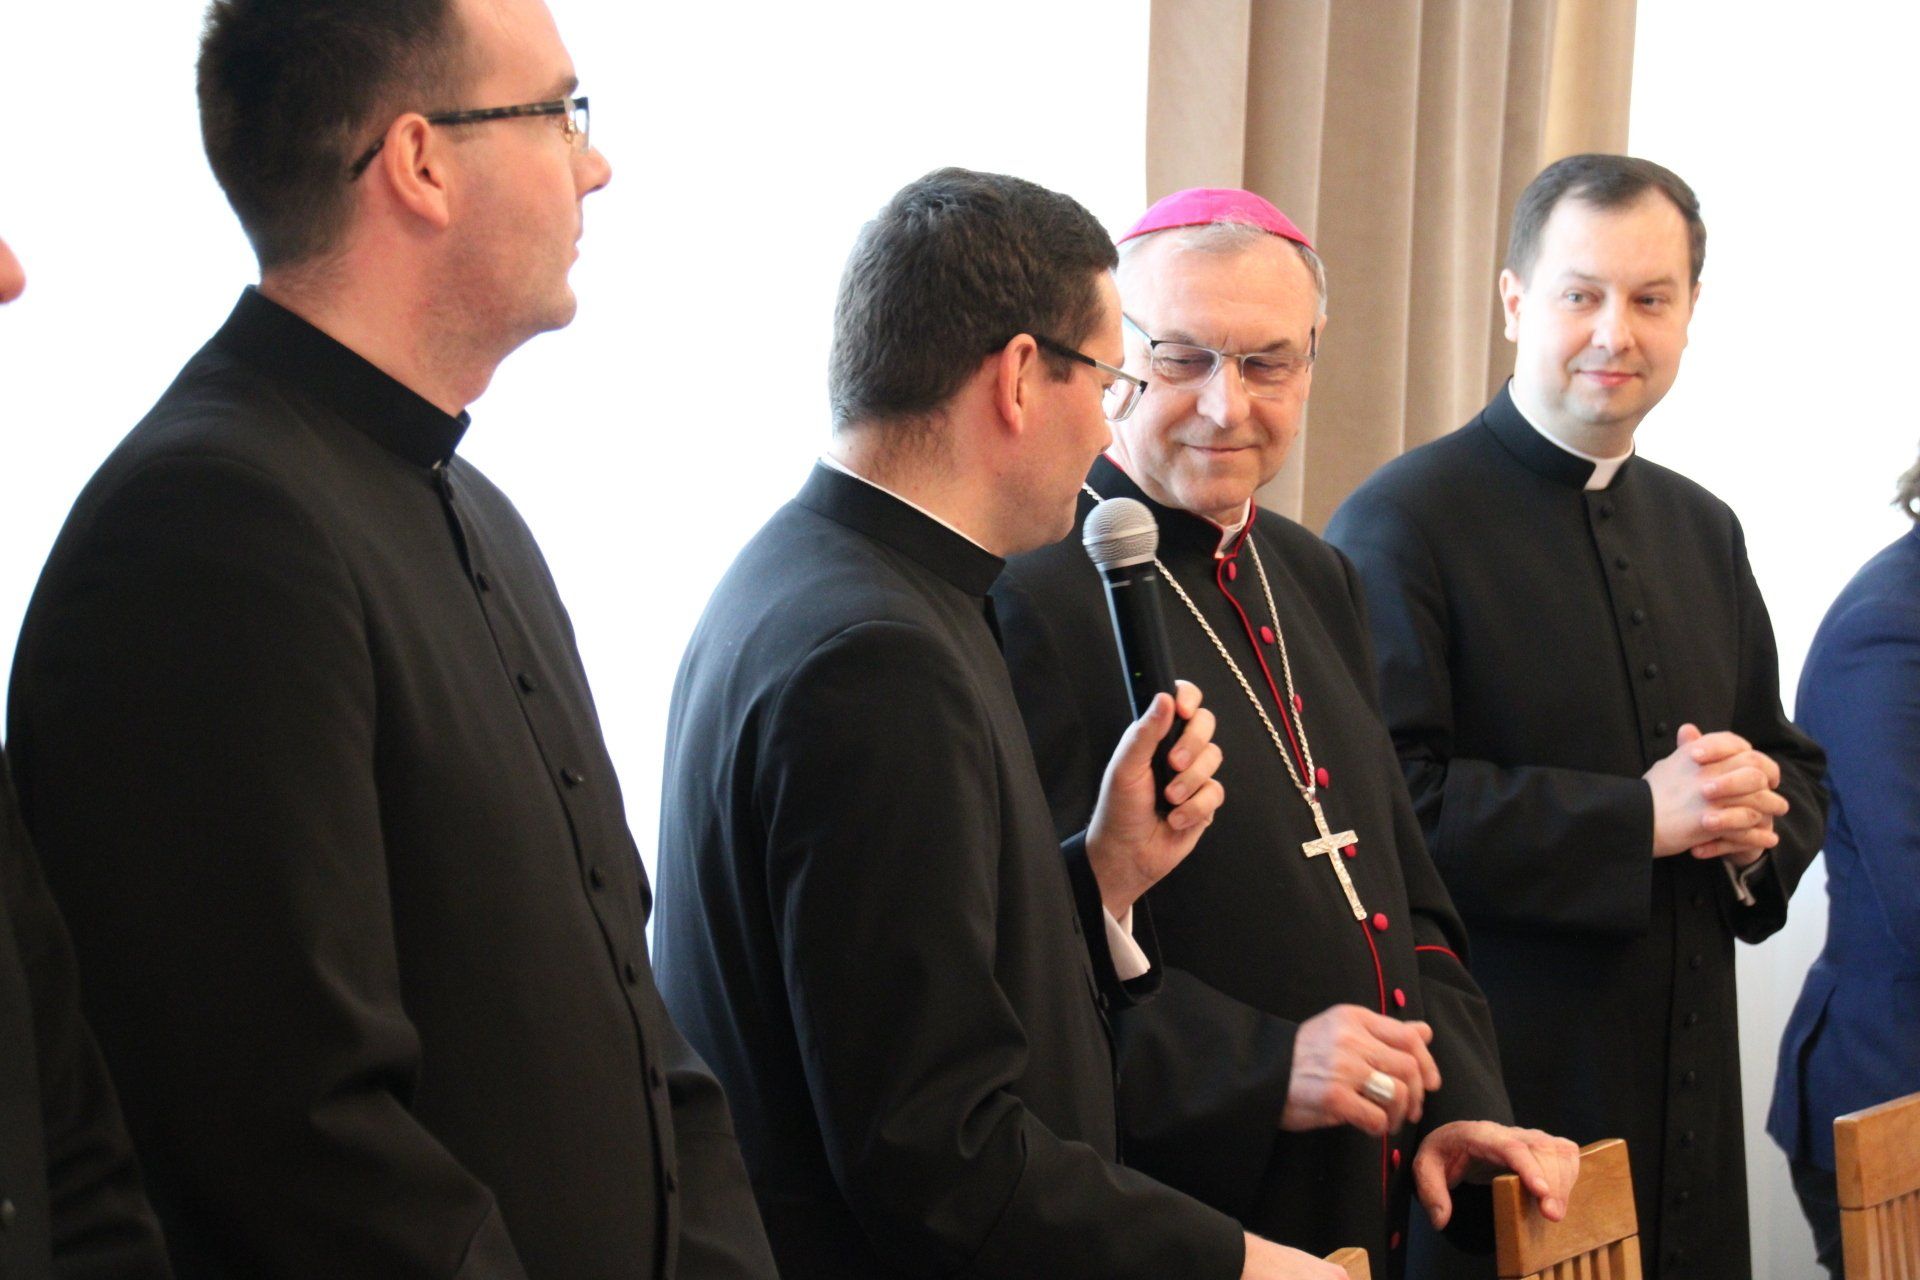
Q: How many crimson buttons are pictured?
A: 9